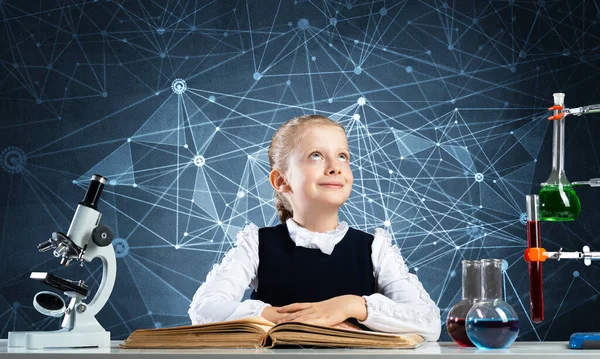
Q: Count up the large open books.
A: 1